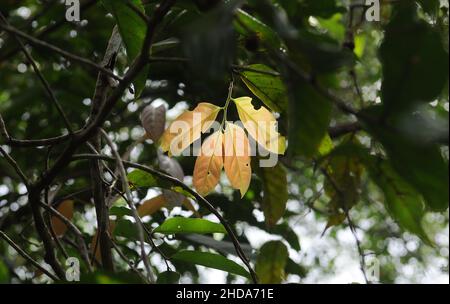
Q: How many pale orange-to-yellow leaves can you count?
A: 4